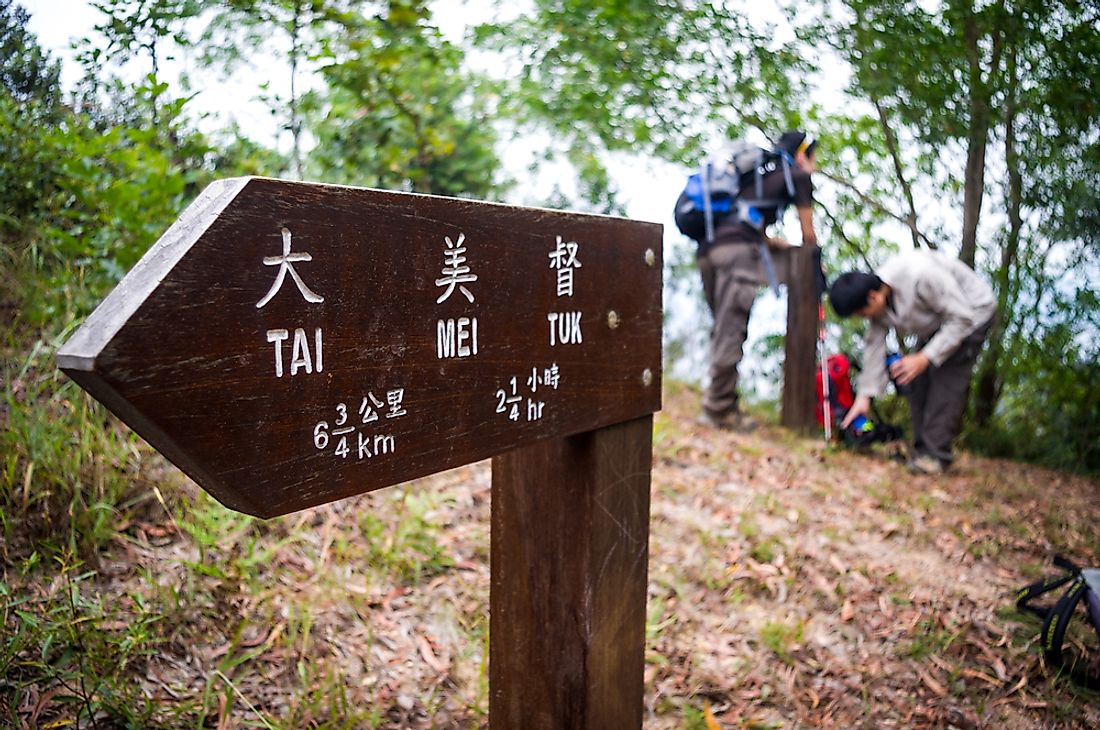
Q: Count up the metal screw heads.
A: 3